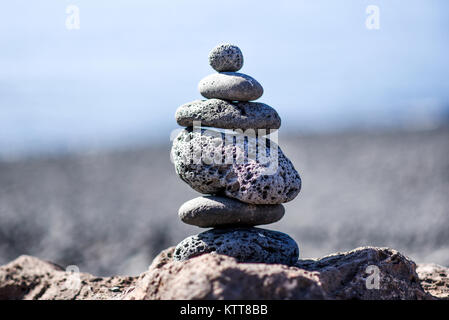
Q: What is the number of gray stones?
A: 6